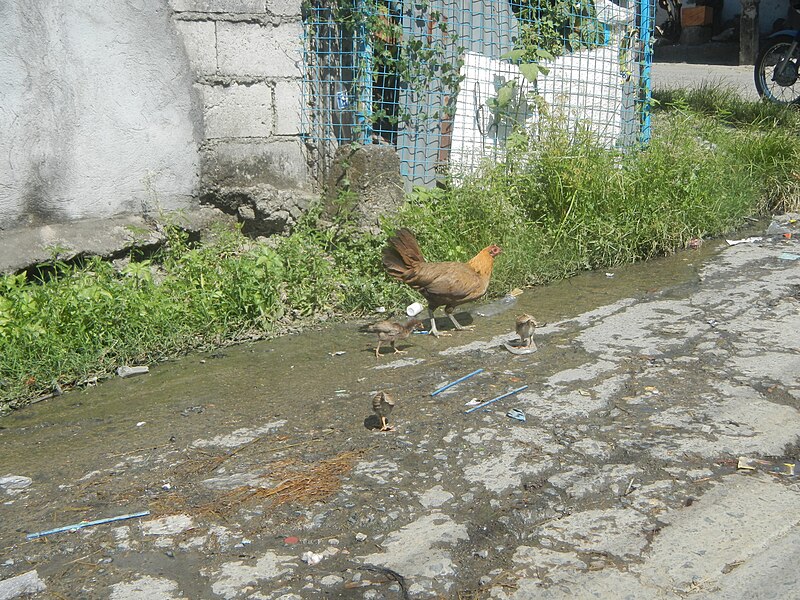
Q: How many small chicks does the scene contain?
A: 3